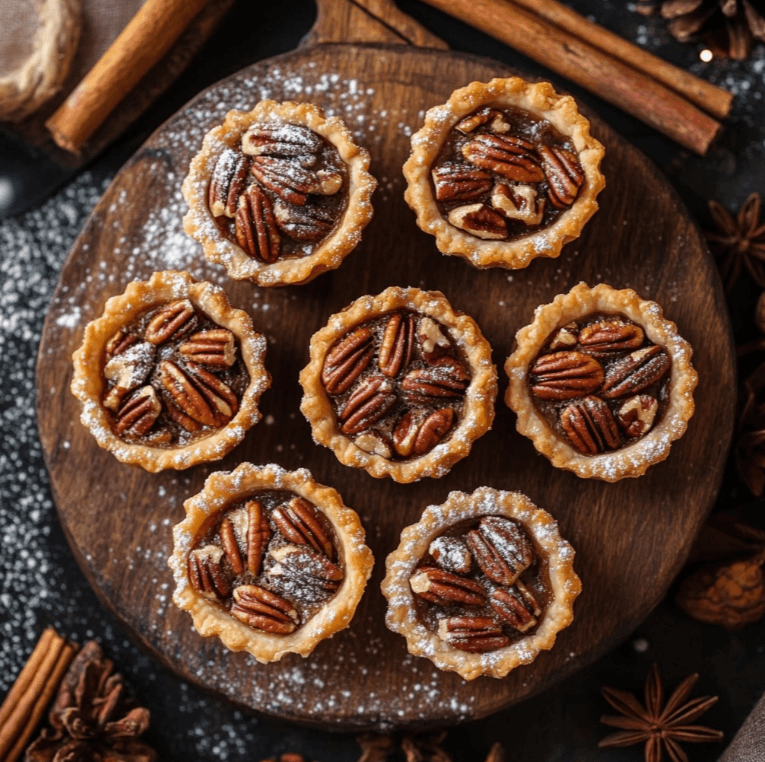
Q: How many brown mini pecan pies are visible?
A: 7